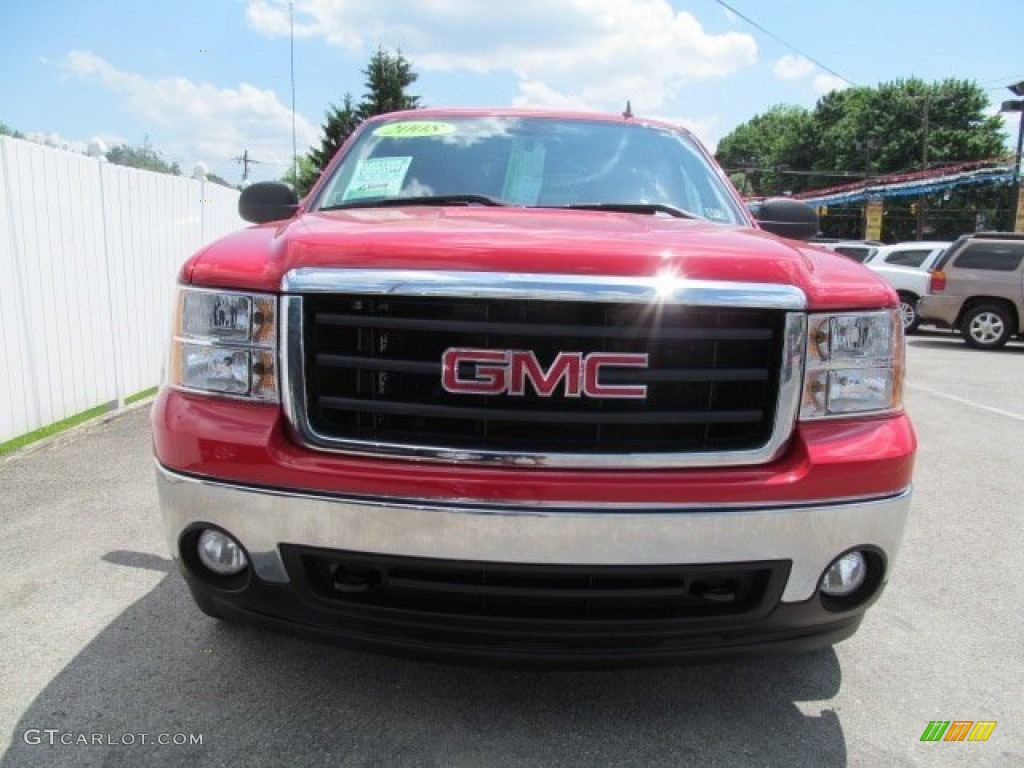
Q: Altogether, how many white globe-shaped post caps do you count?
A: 2